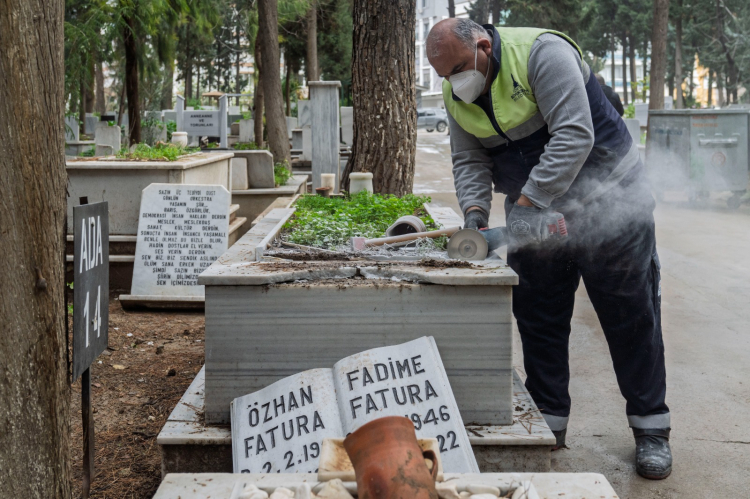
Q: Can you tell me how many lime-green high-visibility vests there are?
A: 1